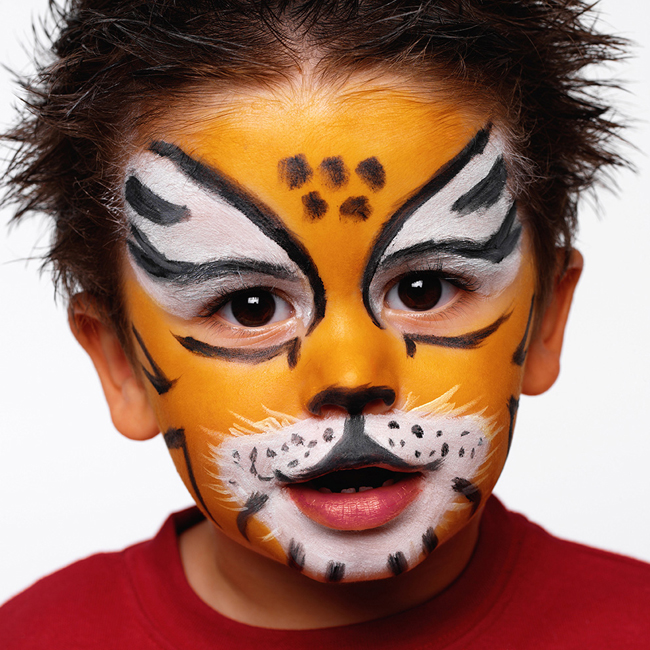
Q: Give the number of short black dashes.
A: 4